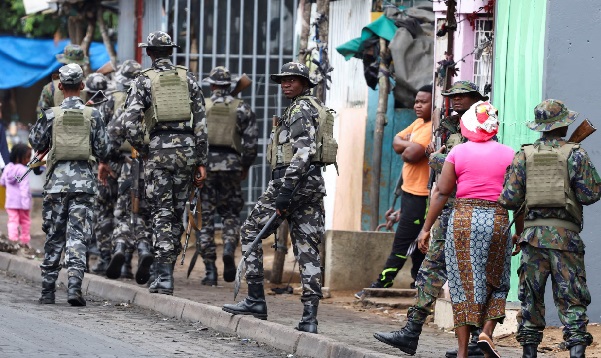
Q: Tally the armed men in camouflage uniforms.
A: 9